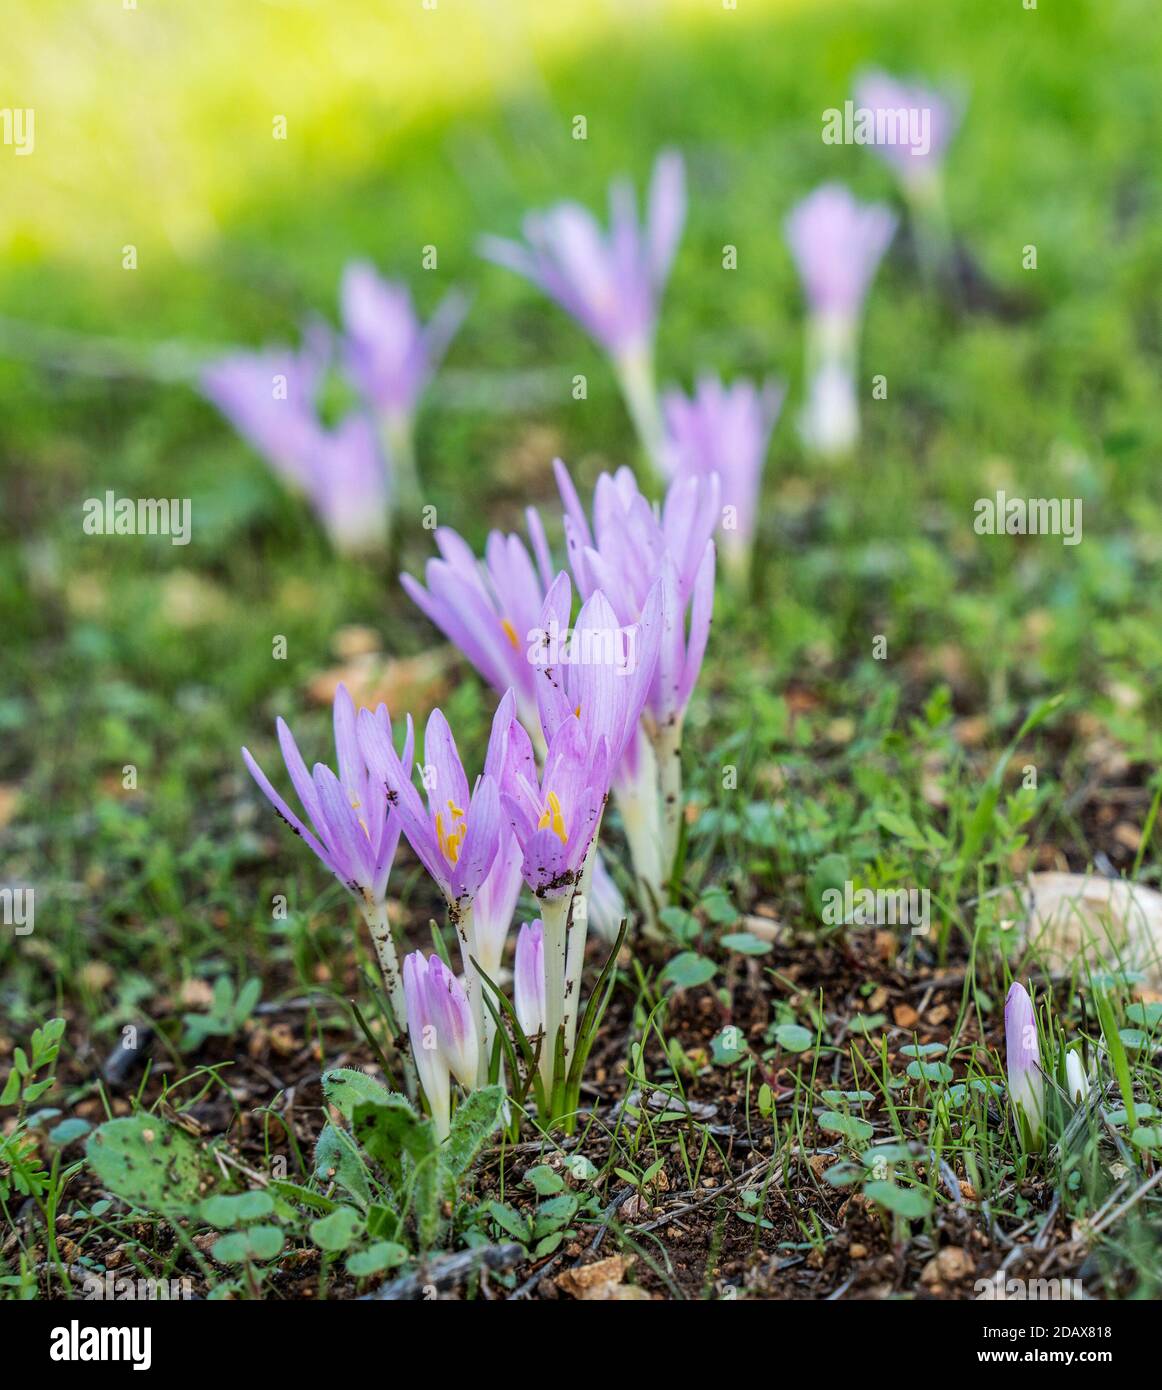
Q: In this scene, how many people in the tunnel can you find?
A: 0